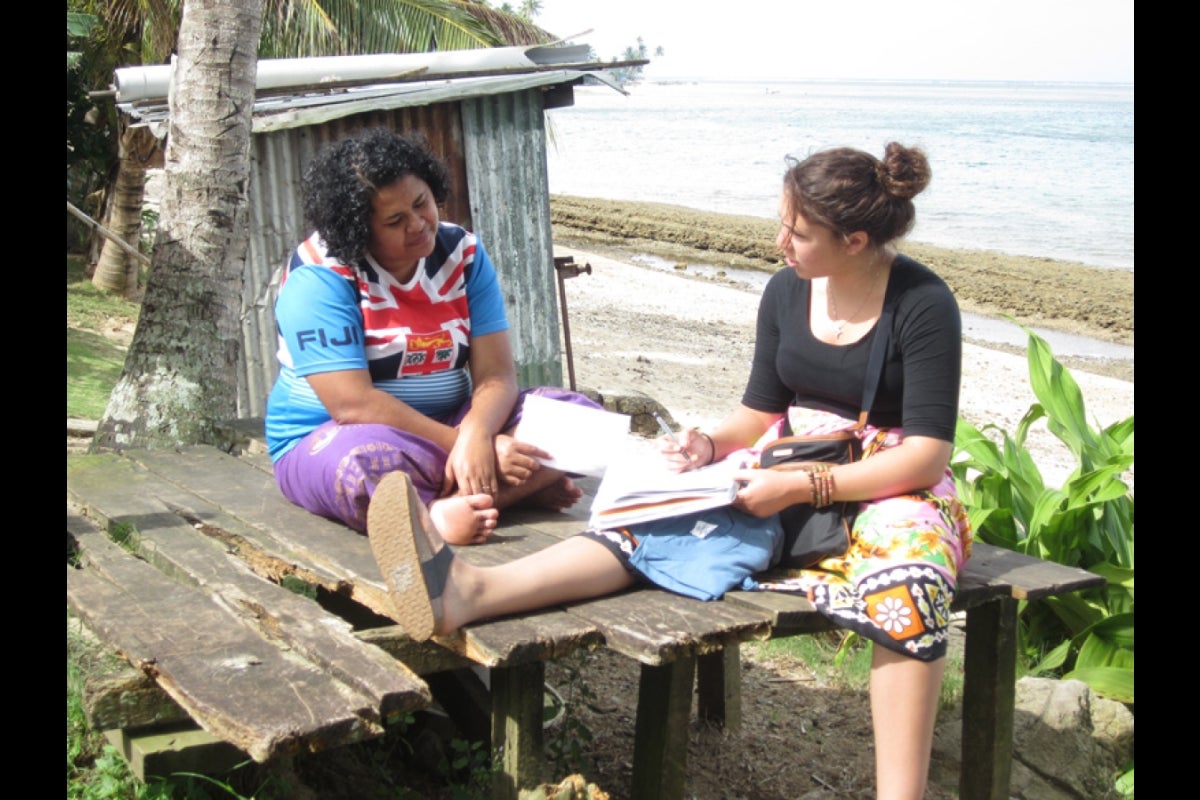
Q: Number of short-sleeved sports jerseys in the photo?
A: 1